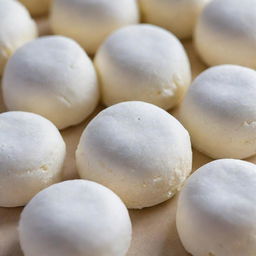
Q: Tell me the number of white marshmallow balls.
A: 12